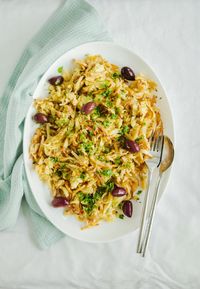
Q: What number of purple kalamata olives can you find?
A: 8